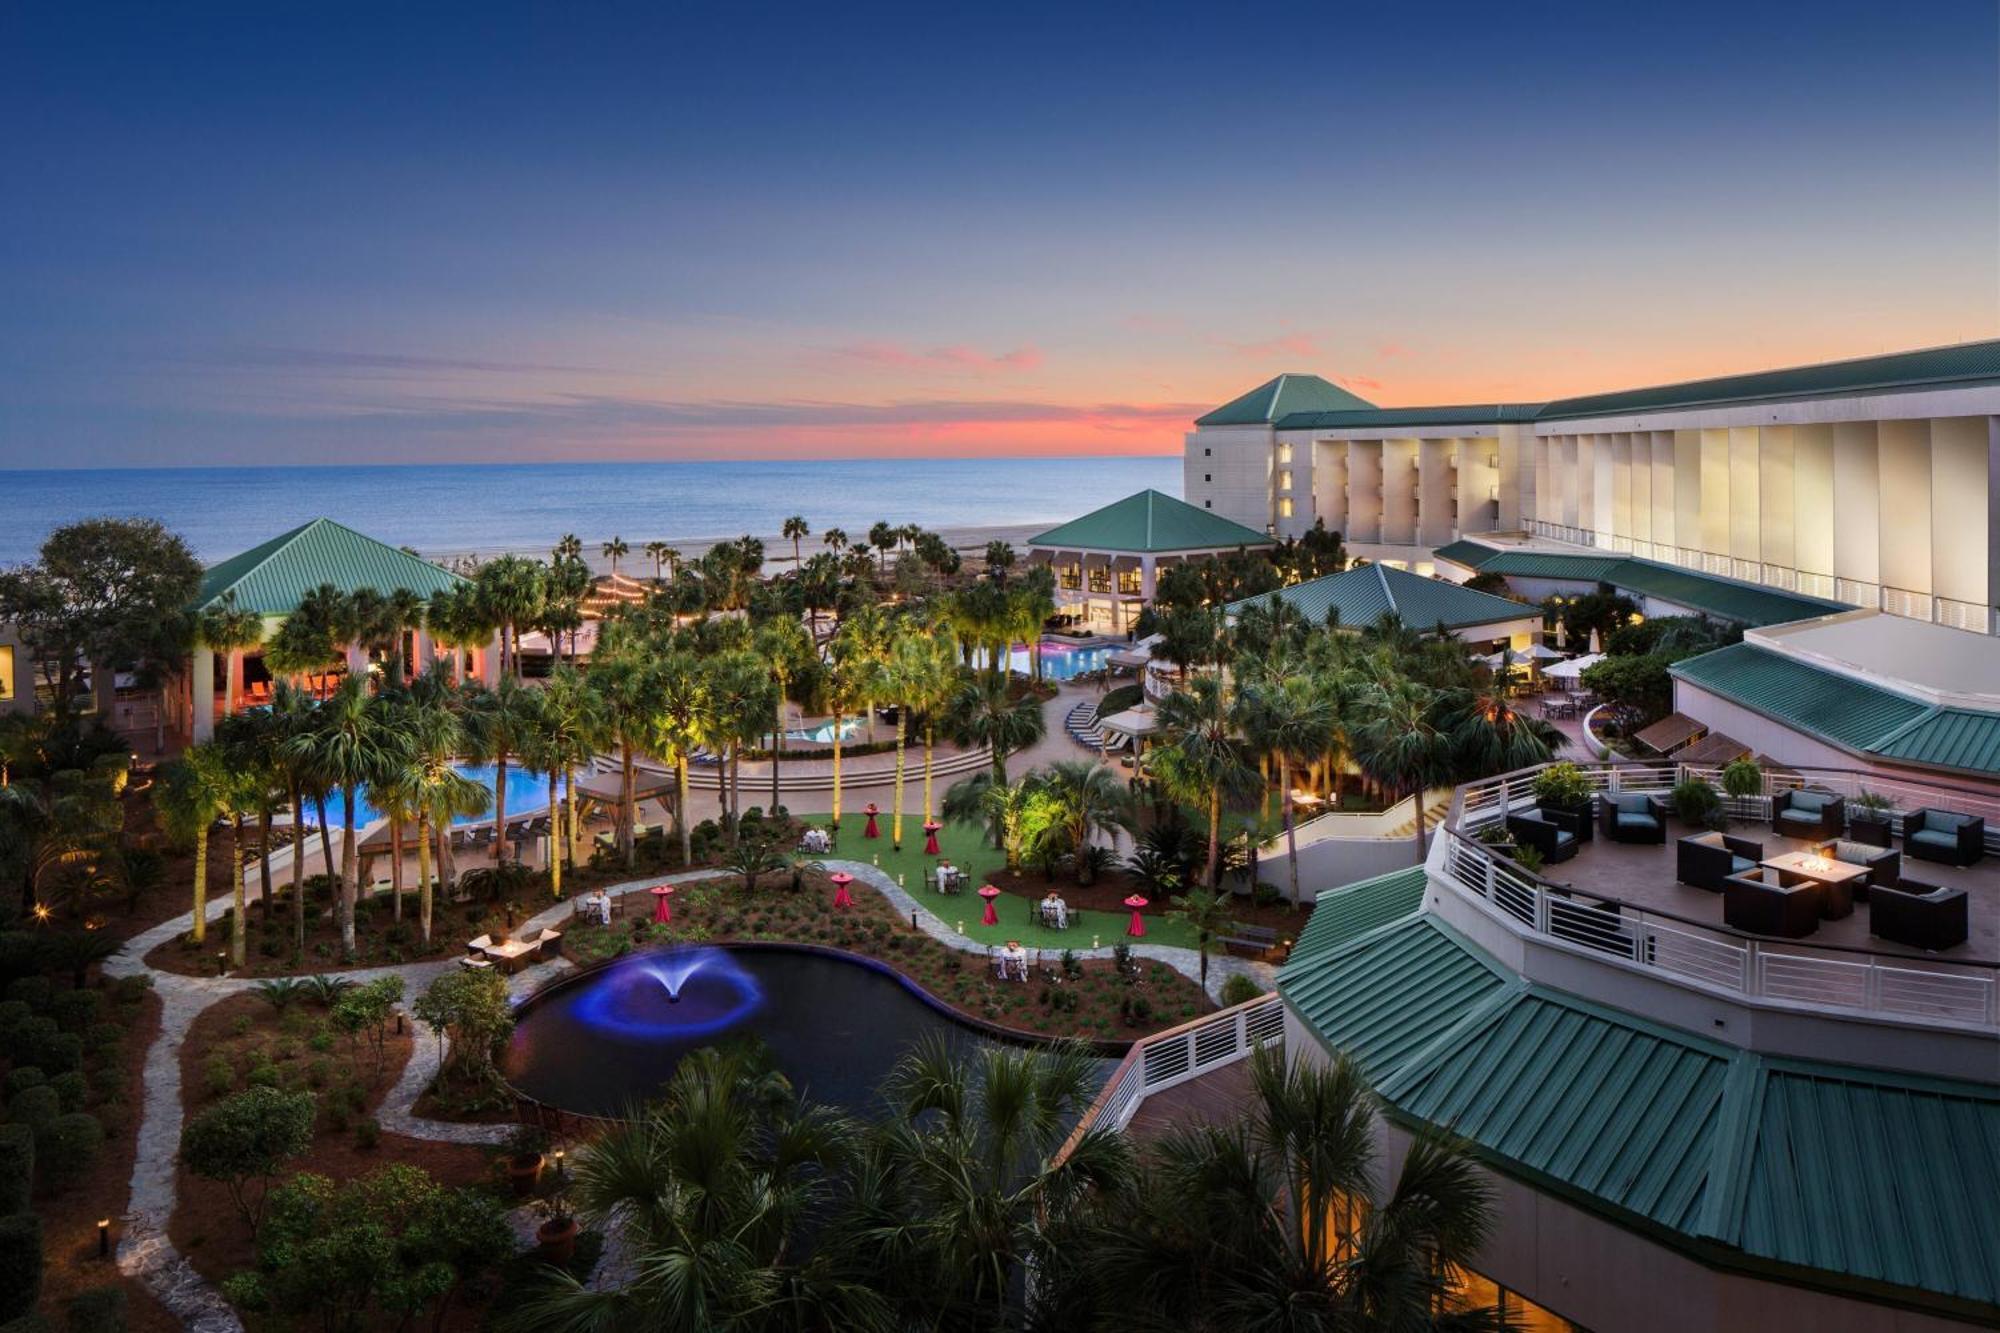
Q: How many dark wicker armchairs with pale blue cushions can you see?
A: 8